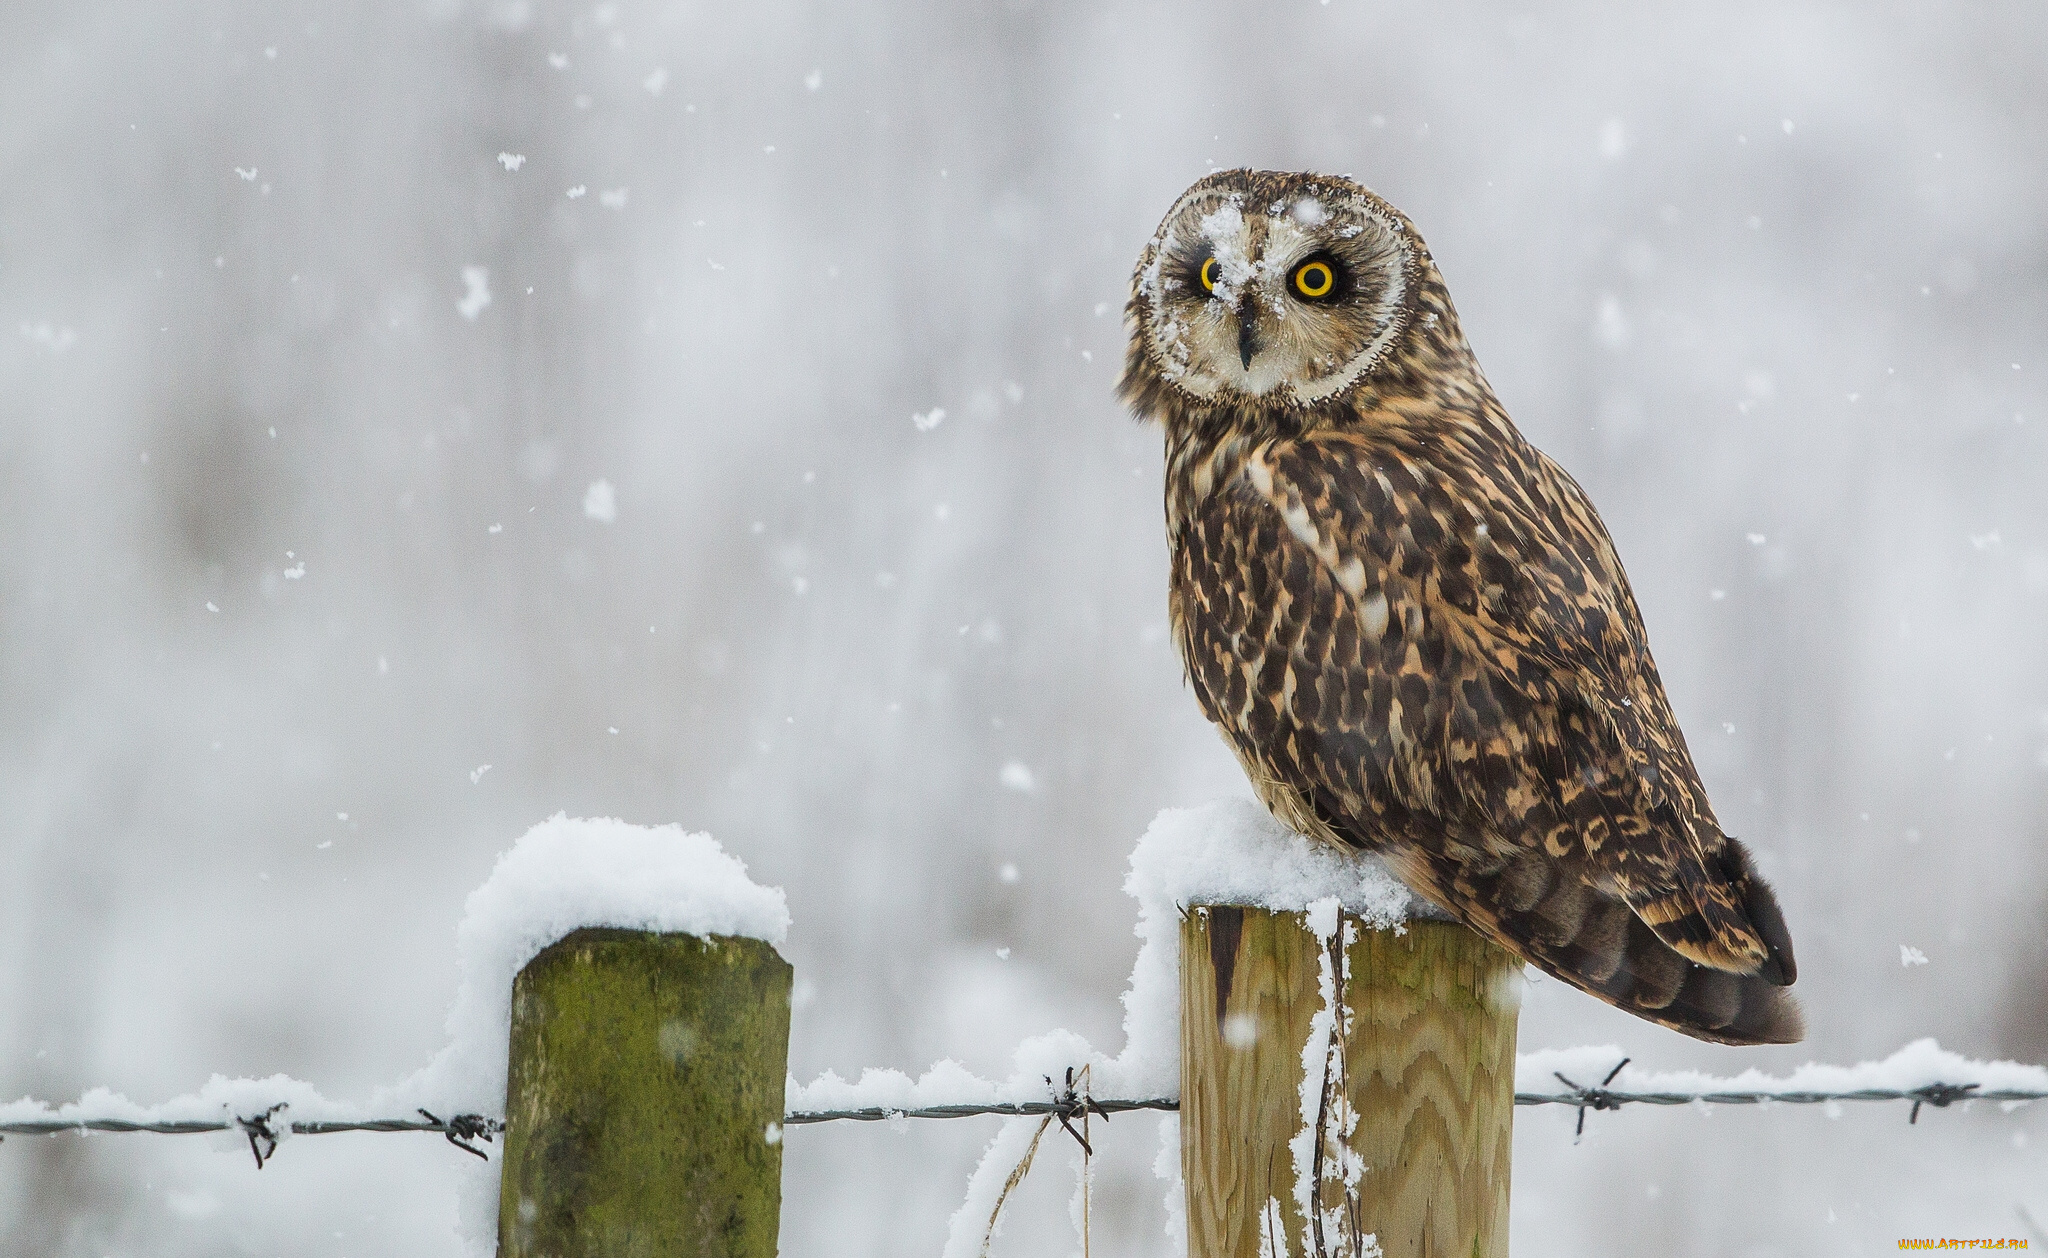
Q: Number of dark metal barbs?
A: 5